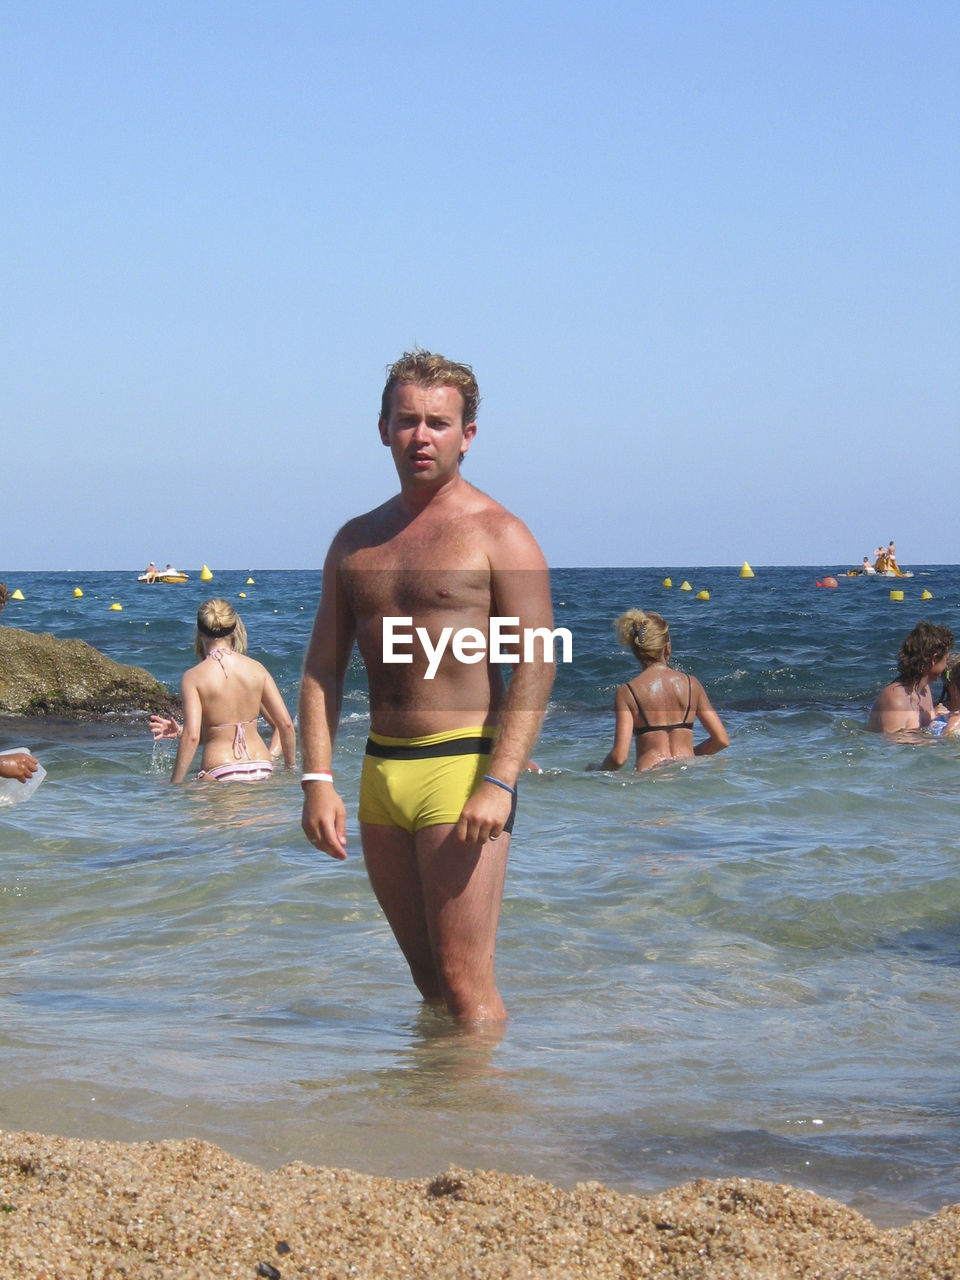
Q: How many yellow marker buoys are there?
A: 12